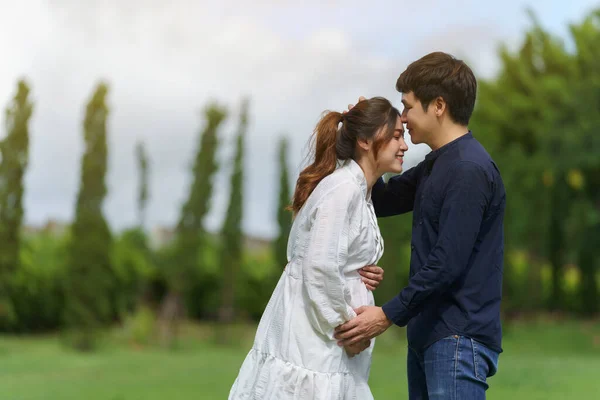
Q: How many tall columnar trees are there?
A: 6